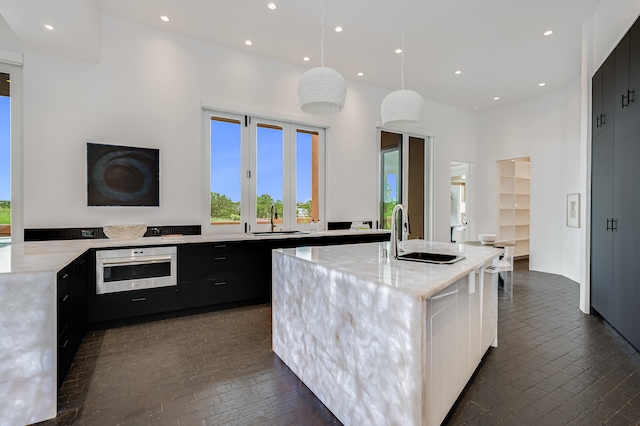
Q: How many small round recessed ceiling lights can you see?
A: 12